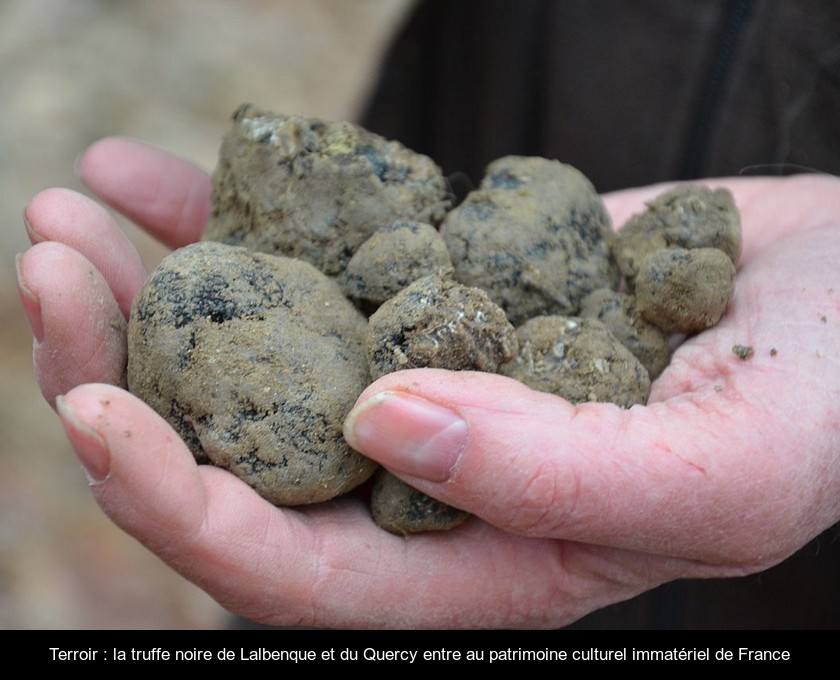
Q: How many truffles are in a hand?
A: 10